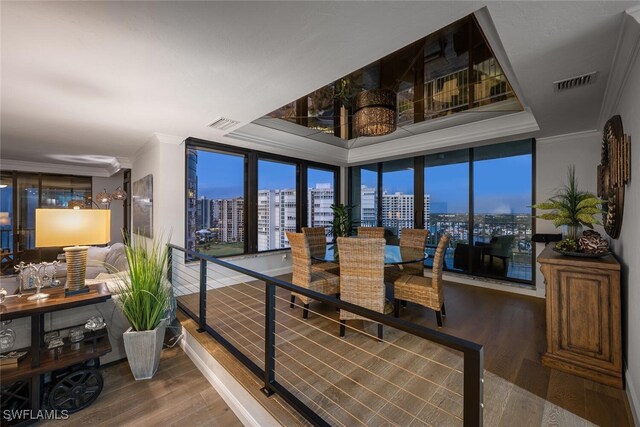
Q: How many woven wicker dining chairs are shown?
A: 6